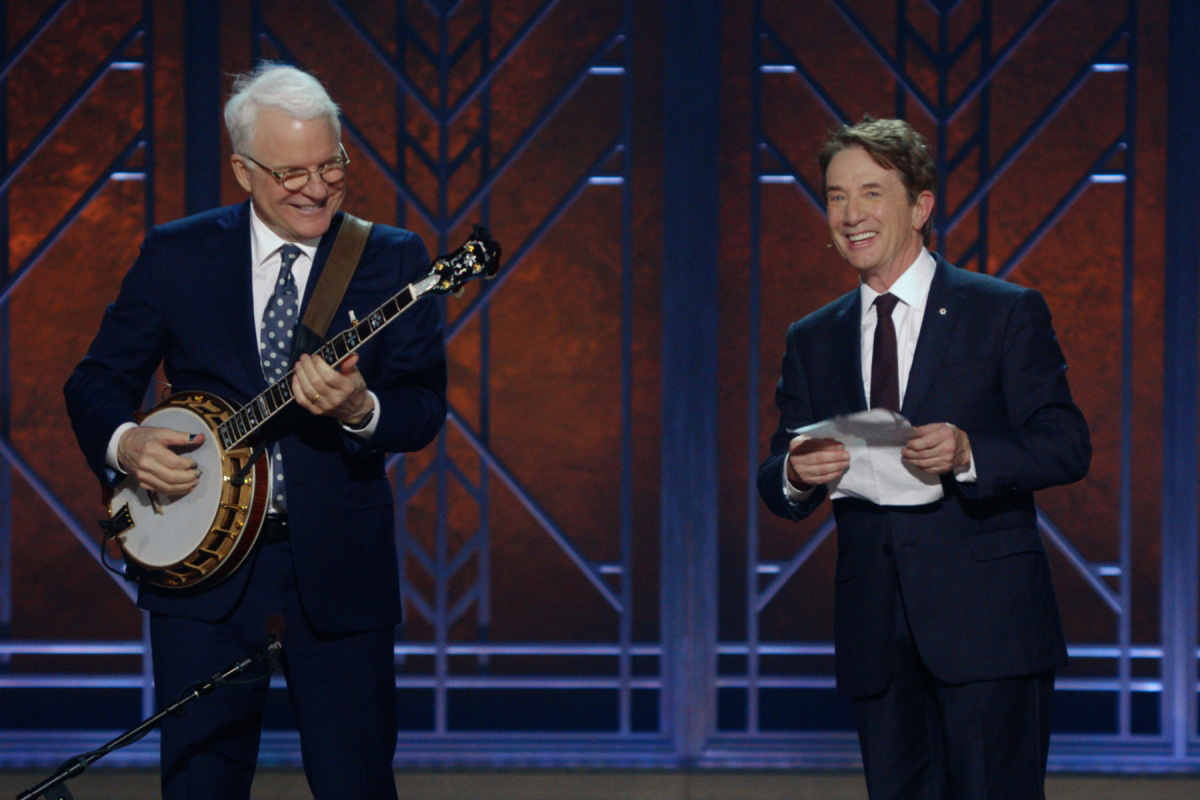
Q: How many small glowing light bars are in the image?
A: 11